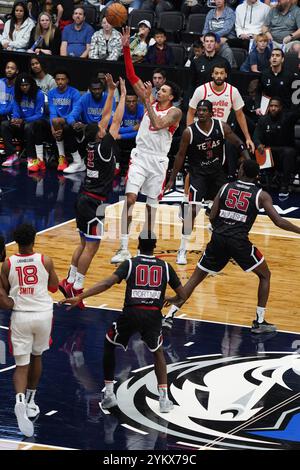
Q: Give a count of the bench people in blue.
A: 5